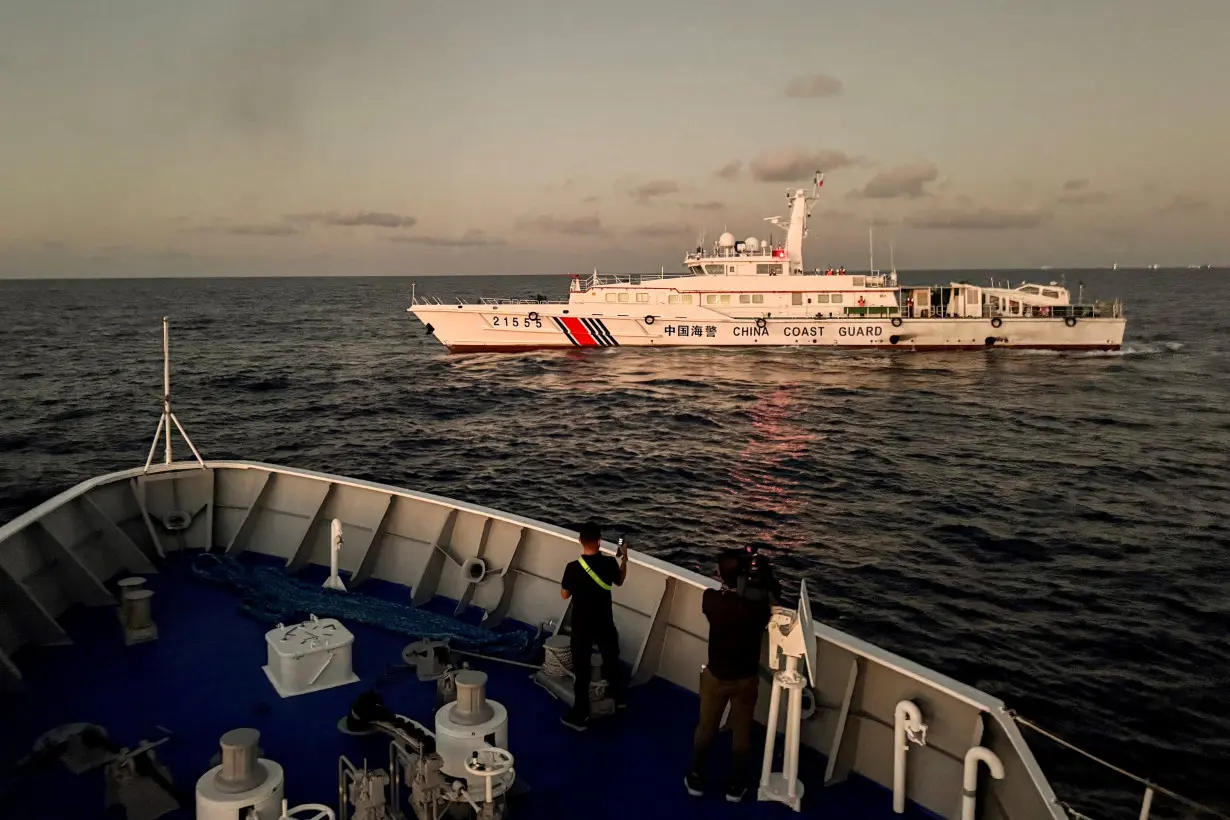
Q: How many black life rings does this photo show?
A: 6